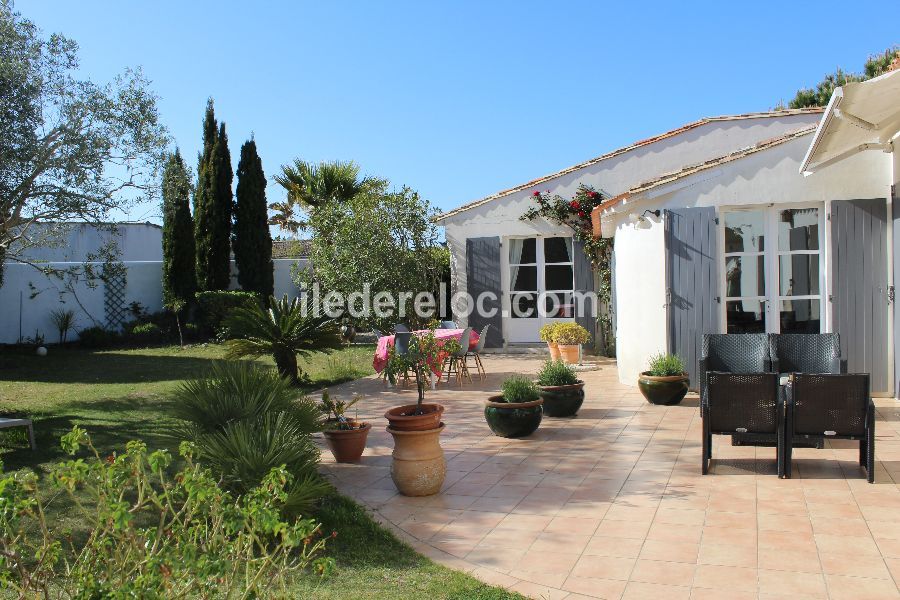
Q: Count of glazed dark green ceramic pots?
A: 3